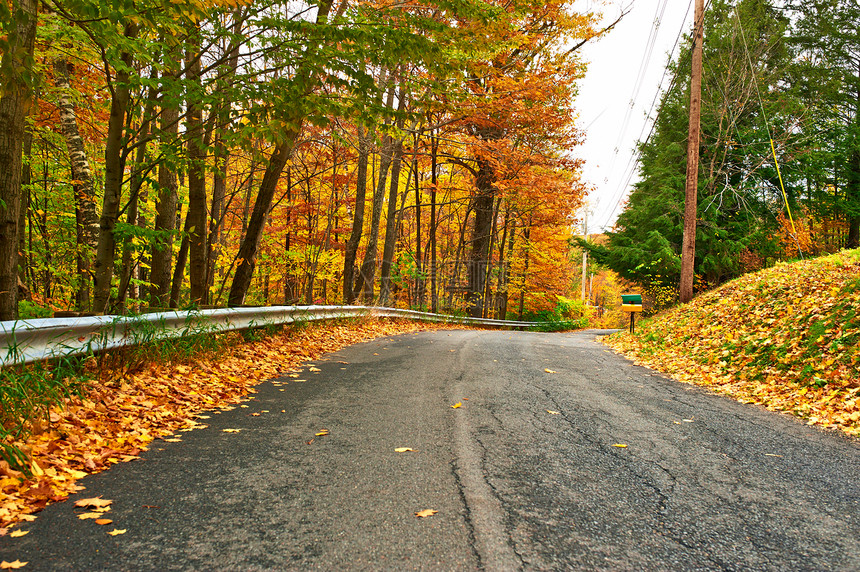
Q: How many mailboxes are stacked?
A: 2